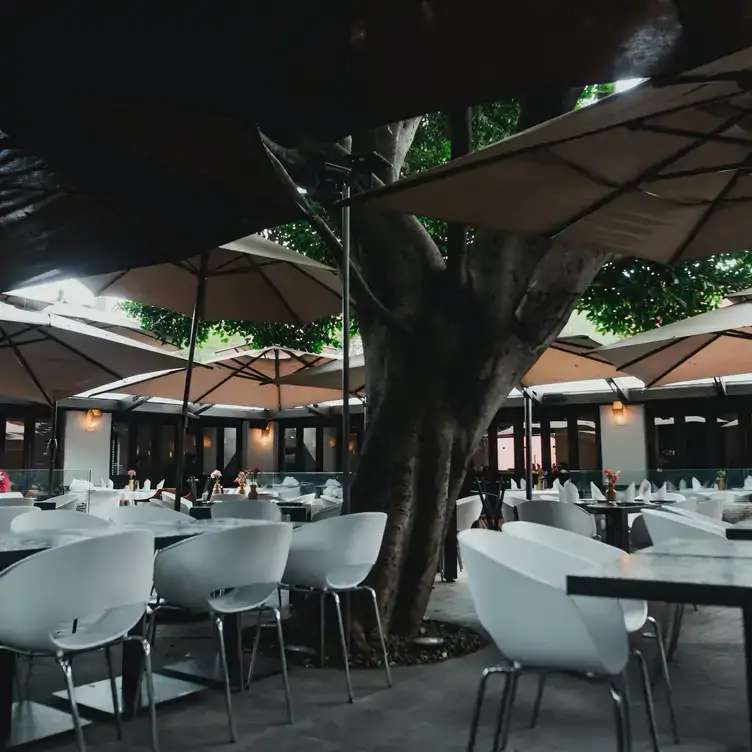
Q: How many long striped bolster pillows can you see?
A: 0